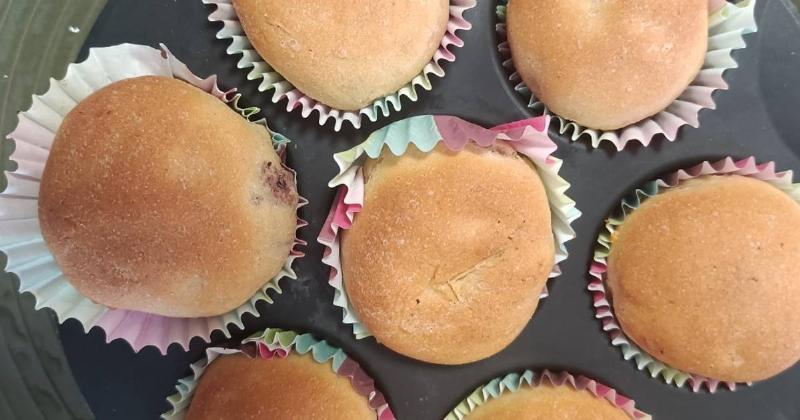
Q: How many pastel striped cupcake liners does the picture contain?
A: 7